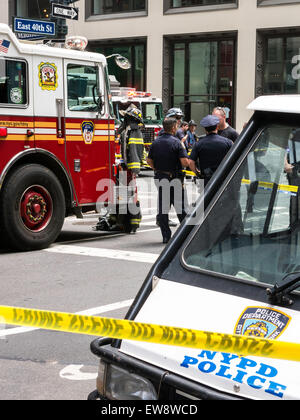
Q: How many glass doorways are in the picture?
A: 1